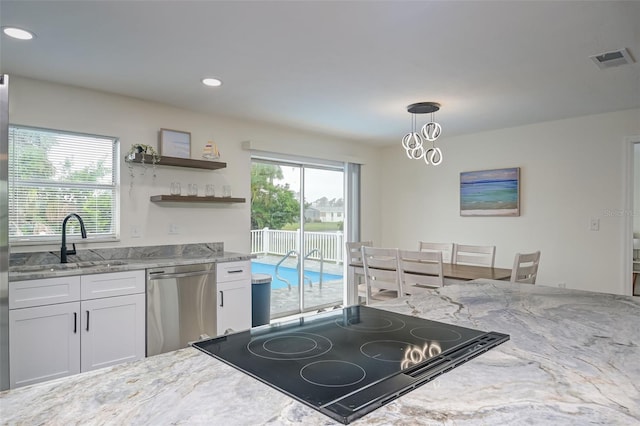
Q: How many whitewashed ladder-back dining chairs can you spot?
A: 6